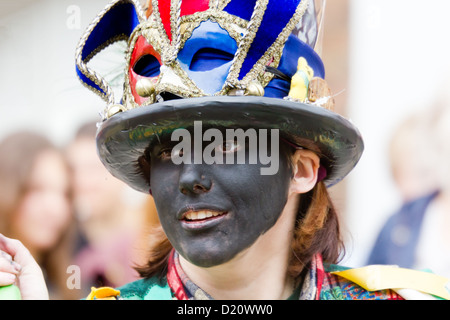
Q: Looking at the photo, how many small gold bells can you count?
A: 3